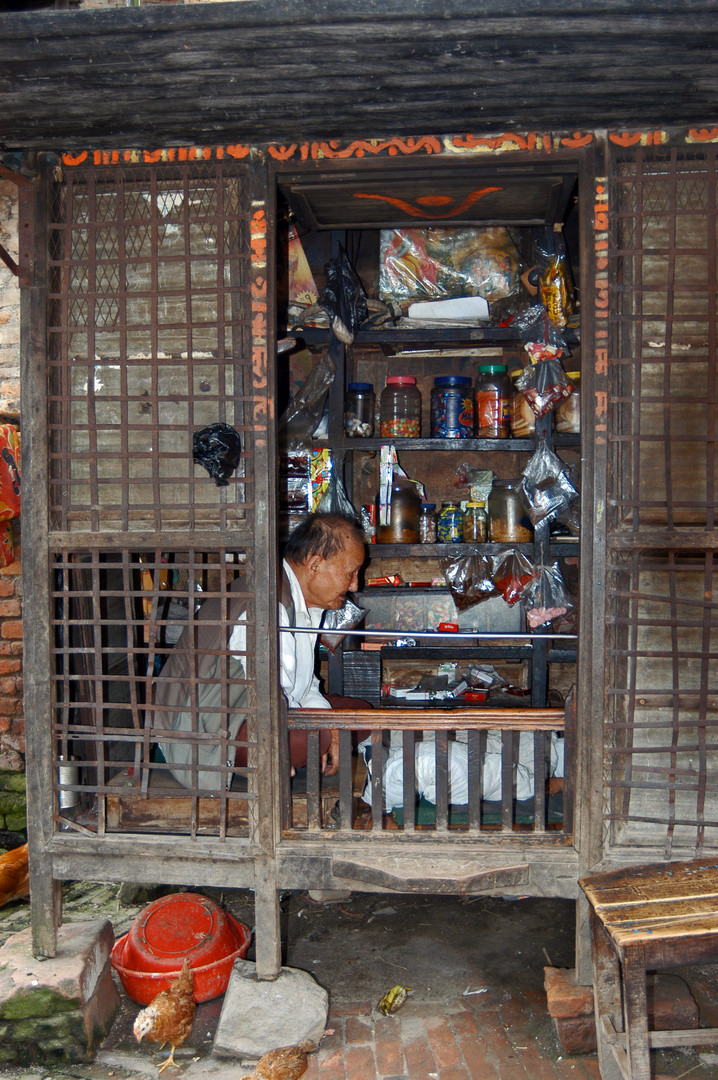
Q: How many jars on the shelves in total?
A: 11